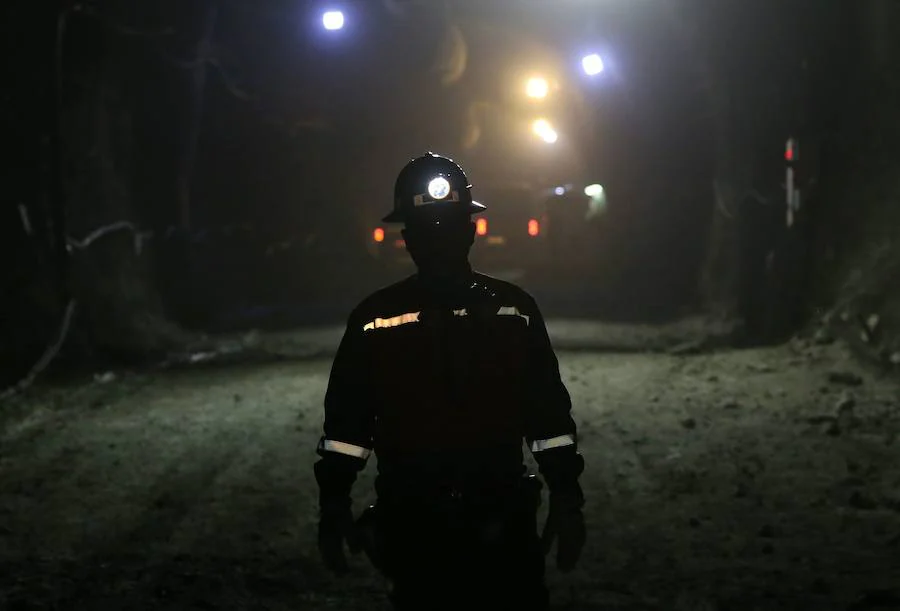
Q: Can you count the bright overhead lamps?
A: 4